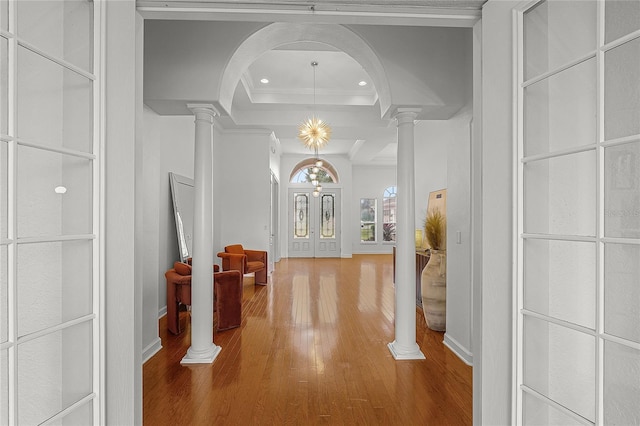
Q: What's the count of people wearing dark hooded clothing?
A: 0